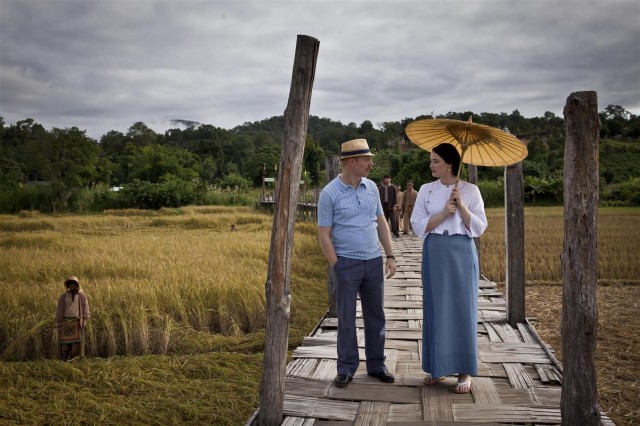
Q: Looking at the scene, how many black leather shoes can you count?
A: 2